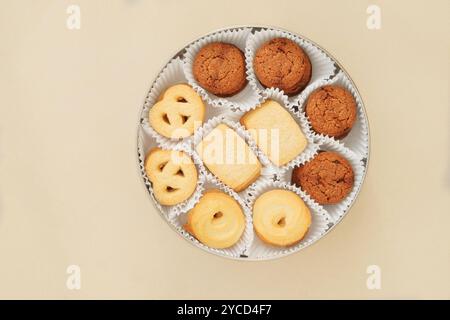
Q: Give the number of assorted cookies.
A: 10